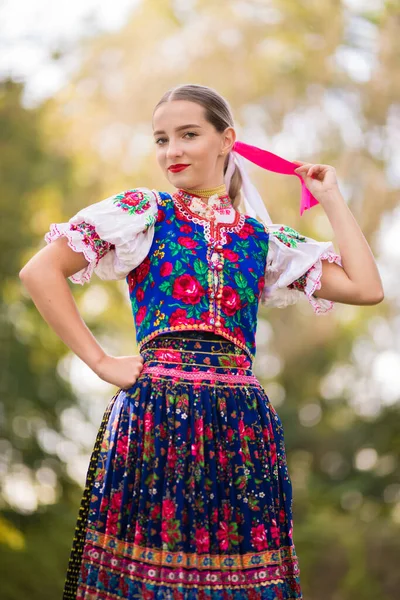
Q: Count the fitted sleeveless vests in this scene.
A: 1